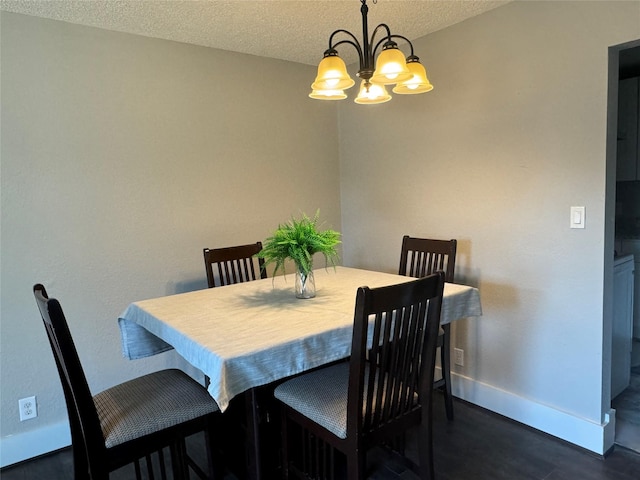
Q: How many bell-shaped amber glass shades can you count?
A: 5